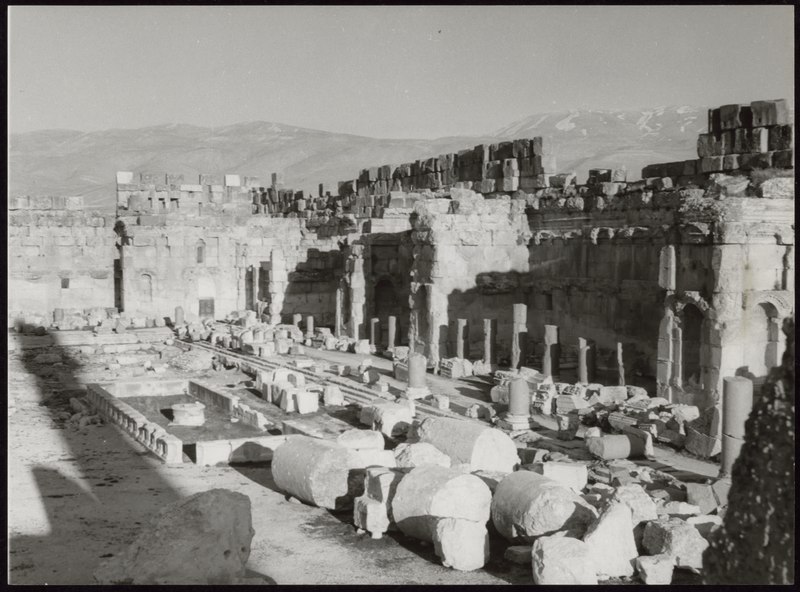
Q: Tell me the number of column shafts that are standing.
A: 13